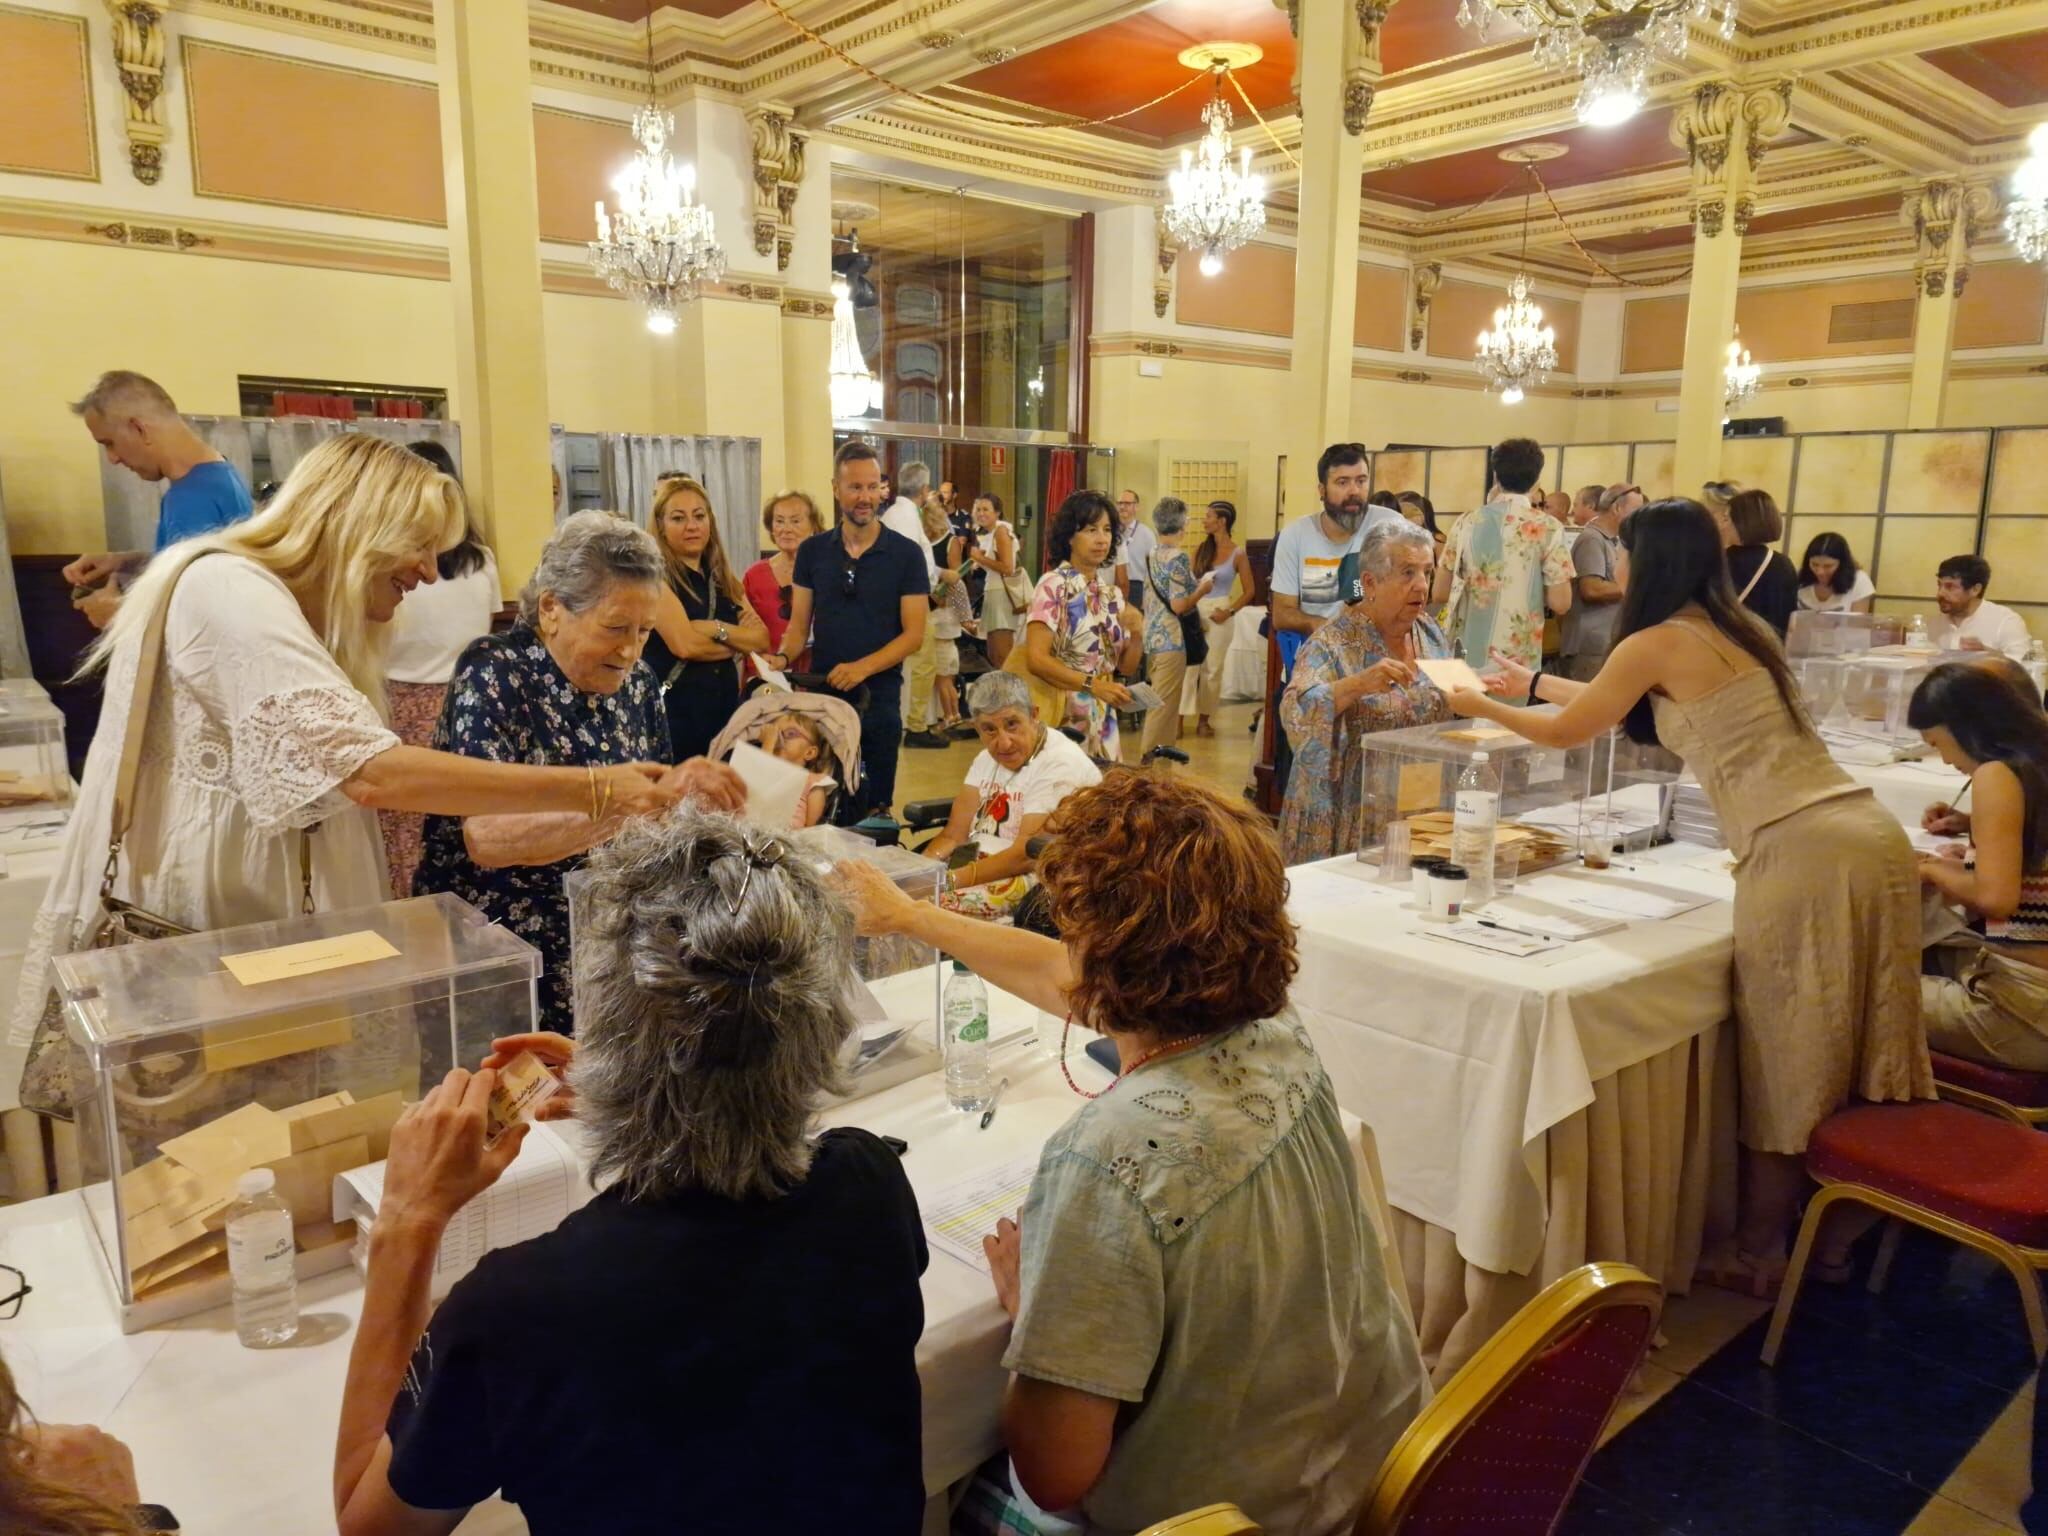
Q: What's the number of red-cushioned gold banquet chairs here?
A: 4